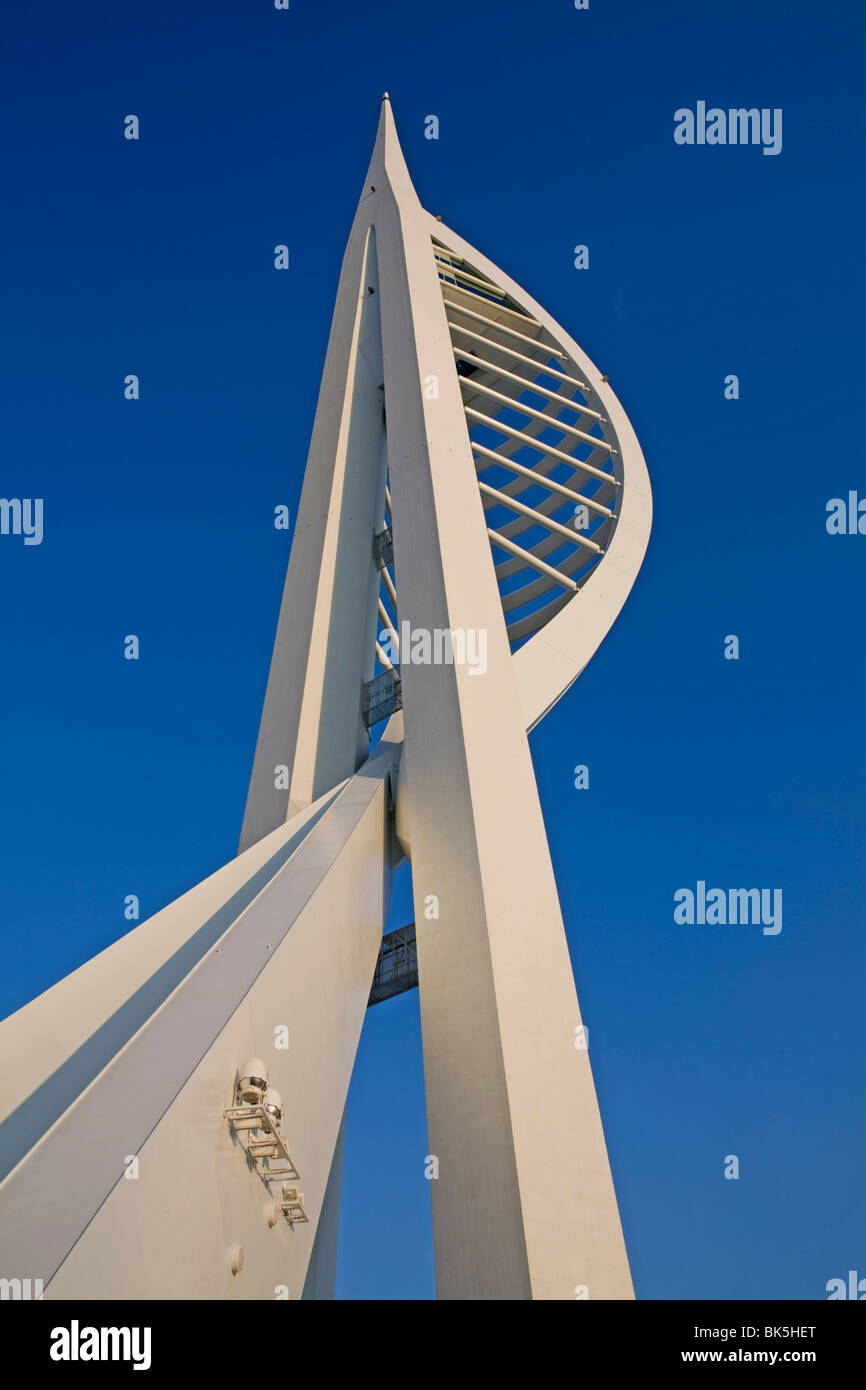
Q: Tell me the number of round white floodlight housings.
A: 2